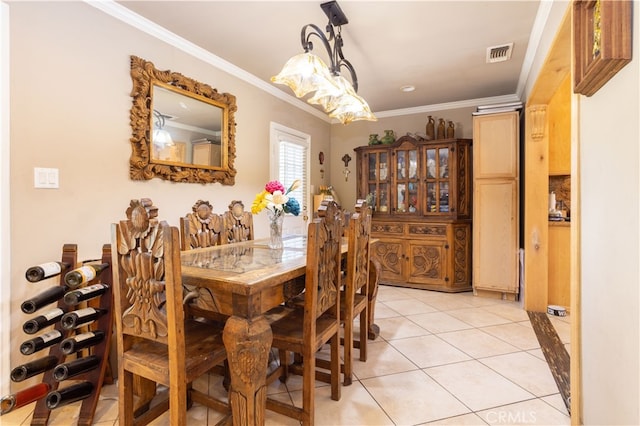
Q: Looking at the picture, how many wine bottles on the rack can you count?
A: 12